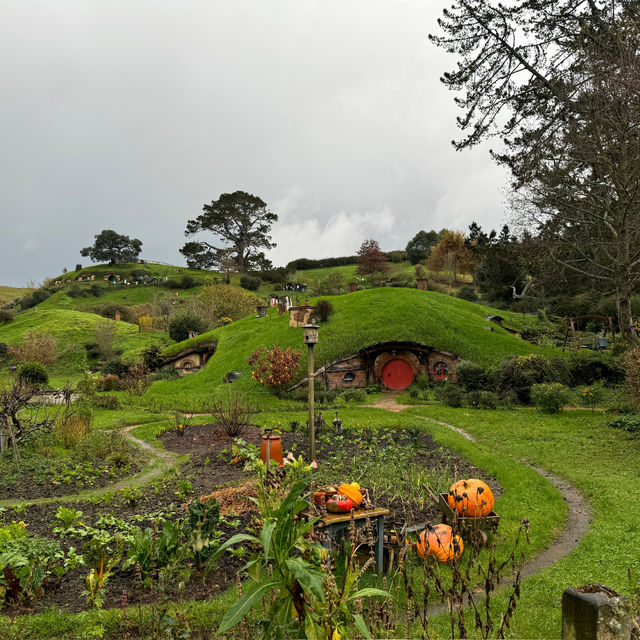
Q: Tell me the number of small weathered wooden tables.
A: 1